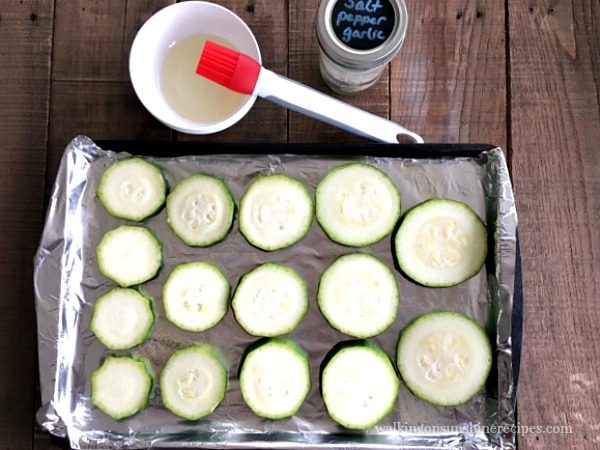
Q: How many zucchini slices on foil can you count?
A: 15